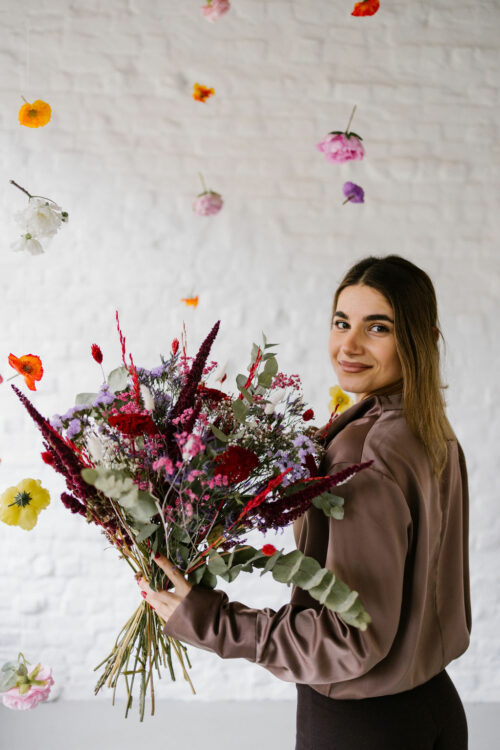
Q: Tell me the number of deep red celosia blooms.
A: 3